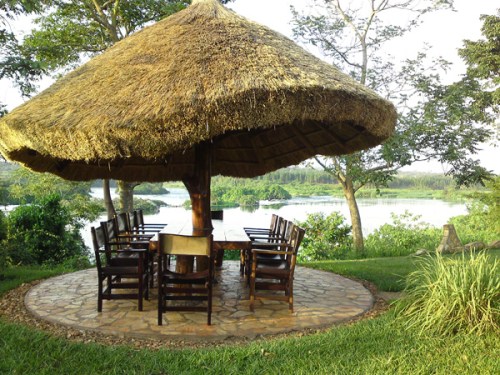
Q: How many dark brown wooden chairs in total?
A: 12